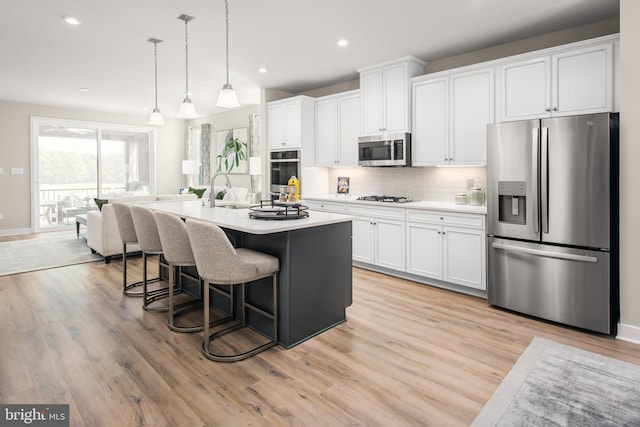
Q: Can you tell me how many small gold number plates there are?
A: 0